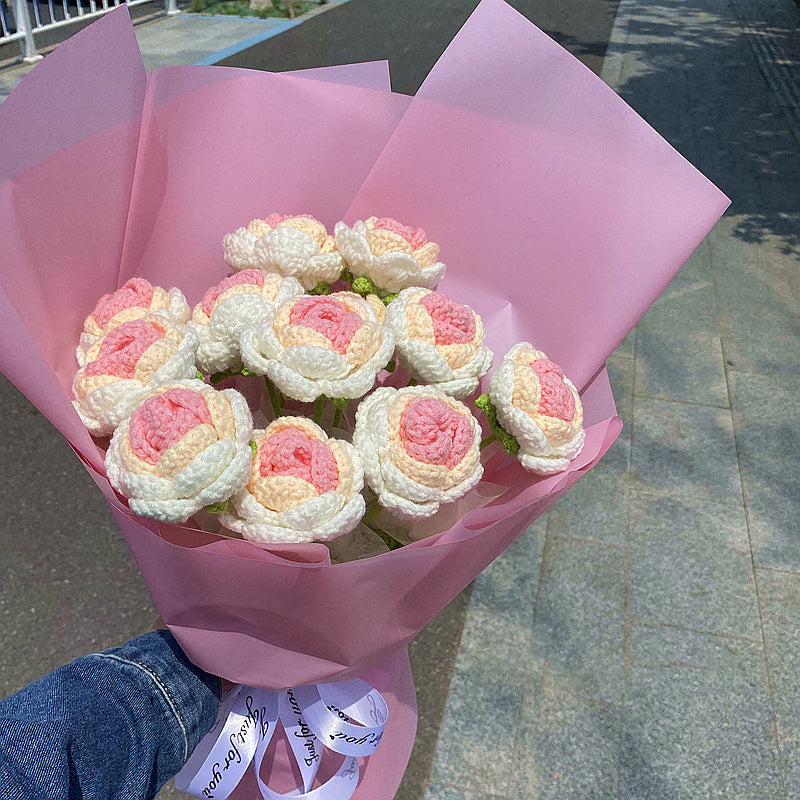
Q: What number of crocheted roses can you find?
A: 11